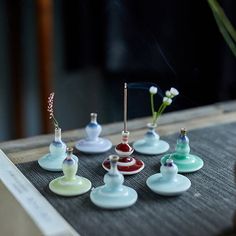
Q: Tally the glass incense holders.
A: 8